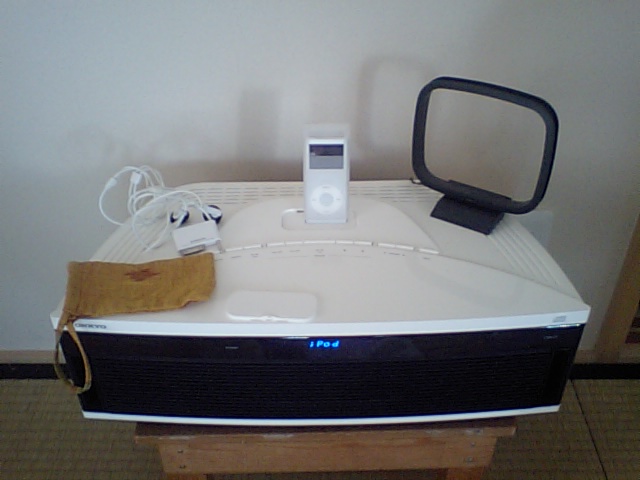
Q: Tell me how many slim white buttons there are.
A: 10